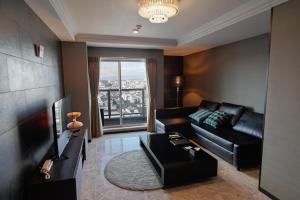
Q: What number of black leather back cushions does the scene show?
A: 3